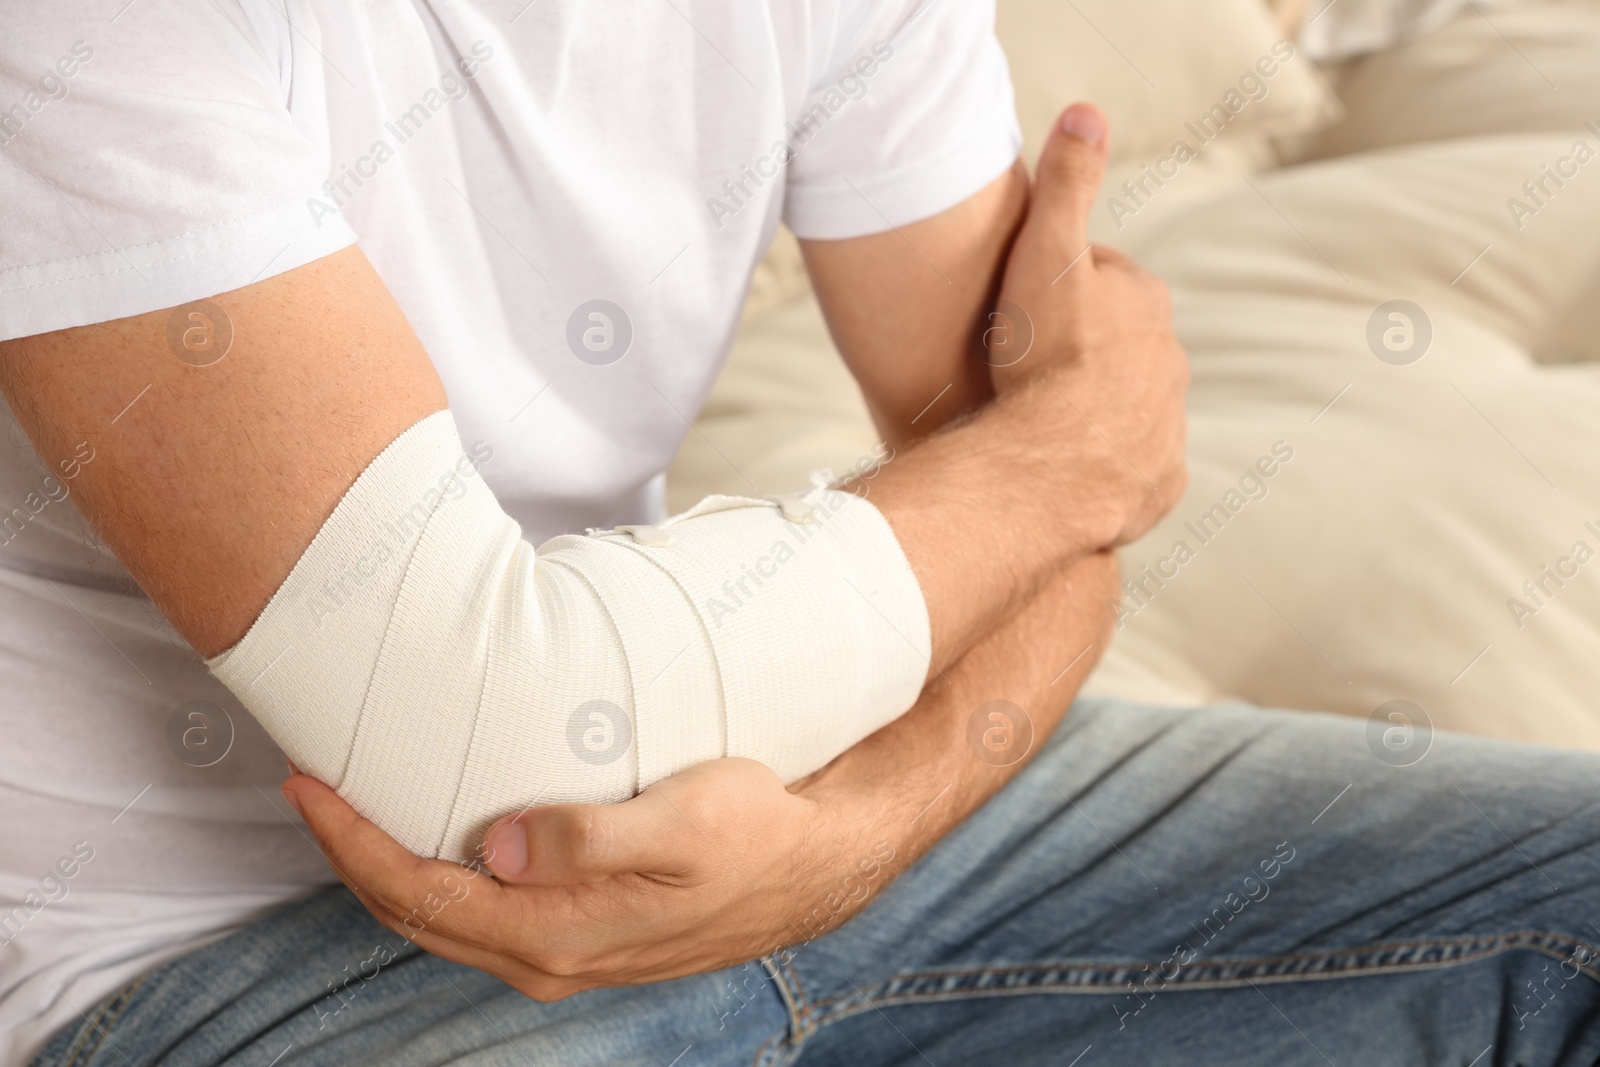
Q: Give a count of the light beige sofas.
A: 1